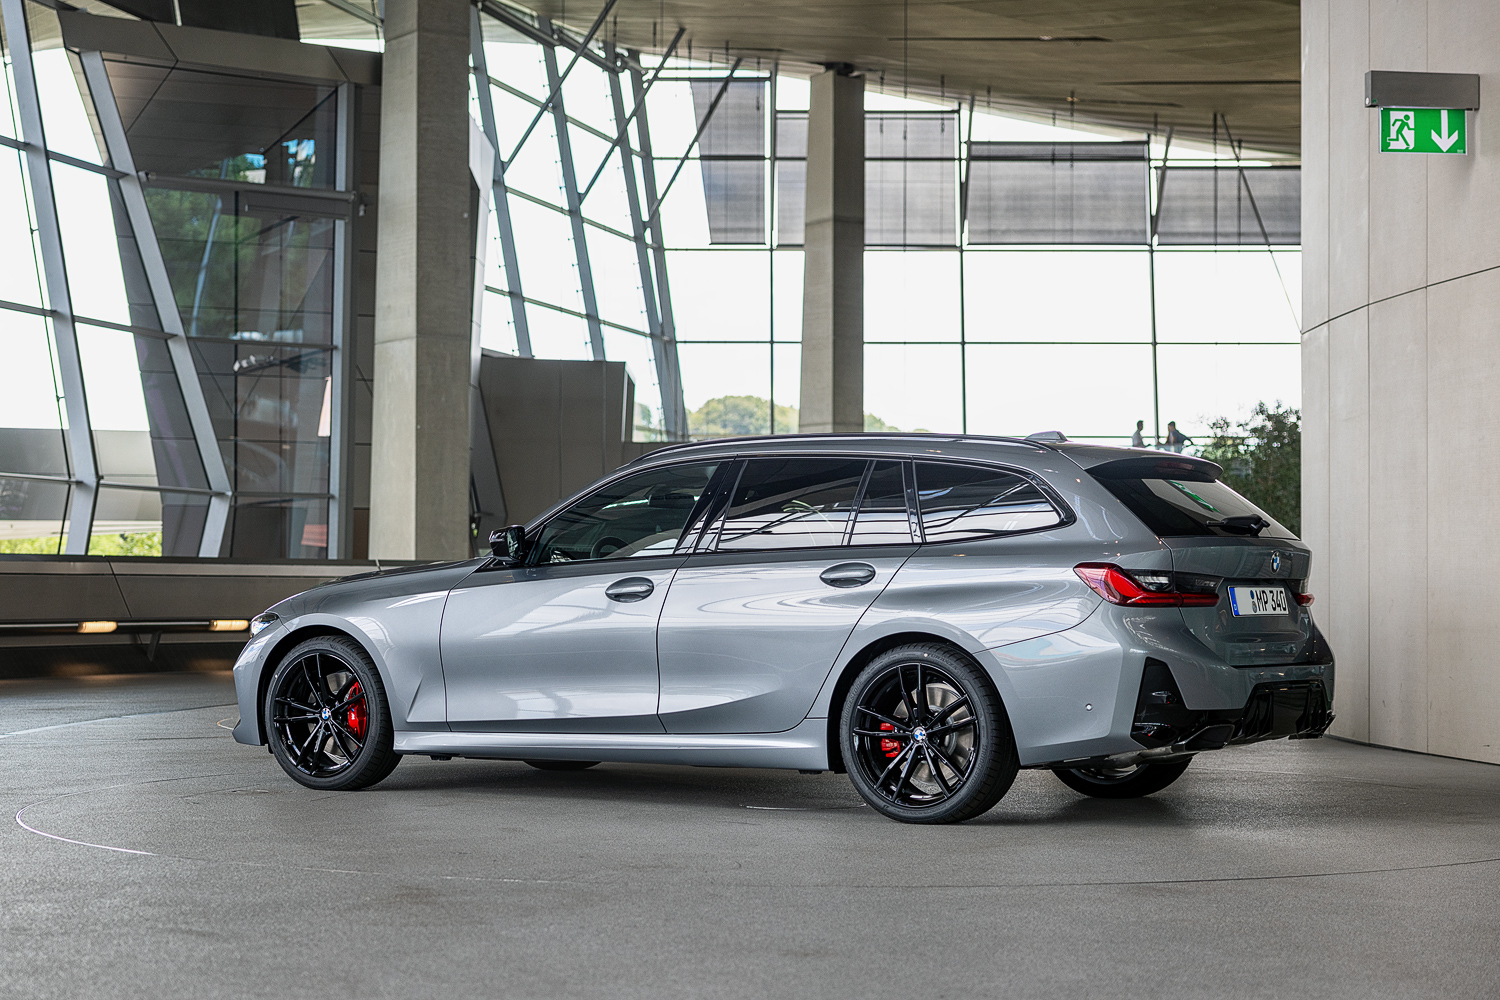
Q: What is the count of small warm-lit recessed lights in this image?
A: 2